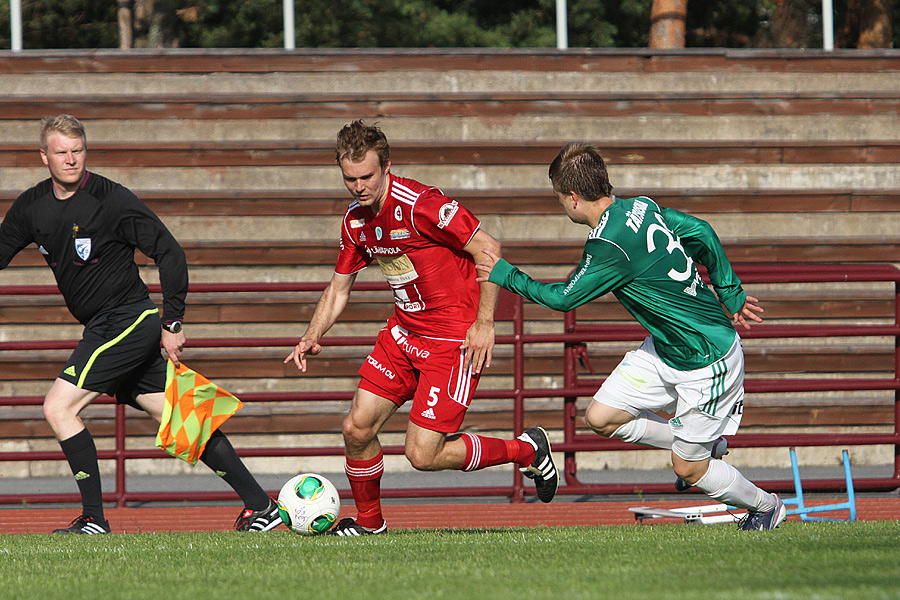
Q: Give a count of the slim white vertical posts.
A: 4